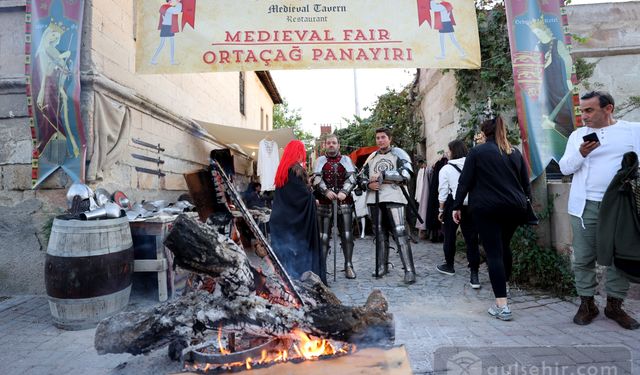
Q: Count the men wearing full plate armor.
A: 2